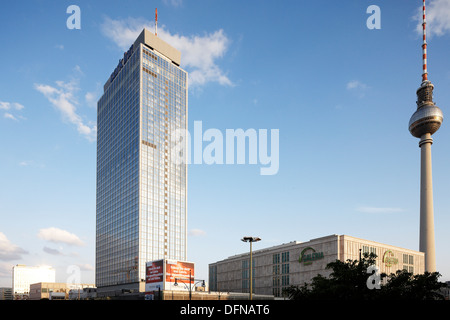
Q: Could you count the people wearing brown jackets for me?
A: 0